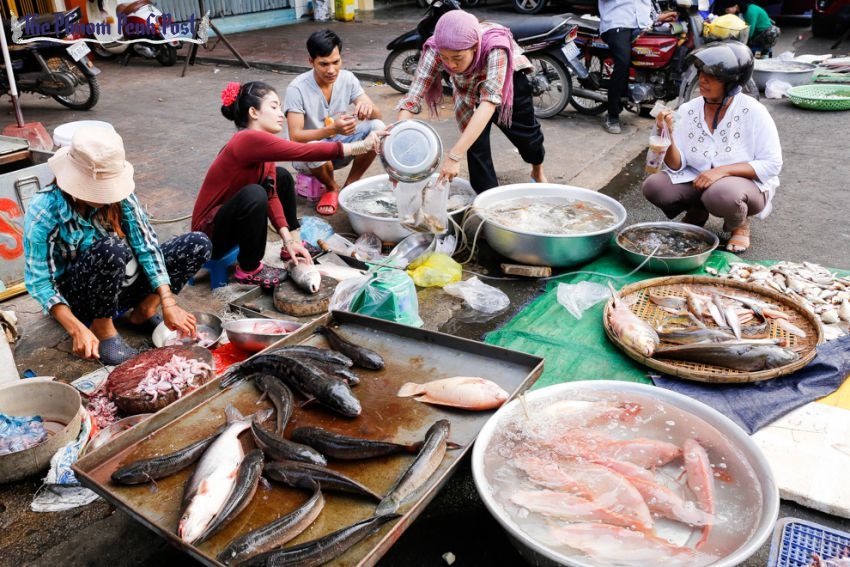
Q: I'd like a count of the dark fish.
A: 13